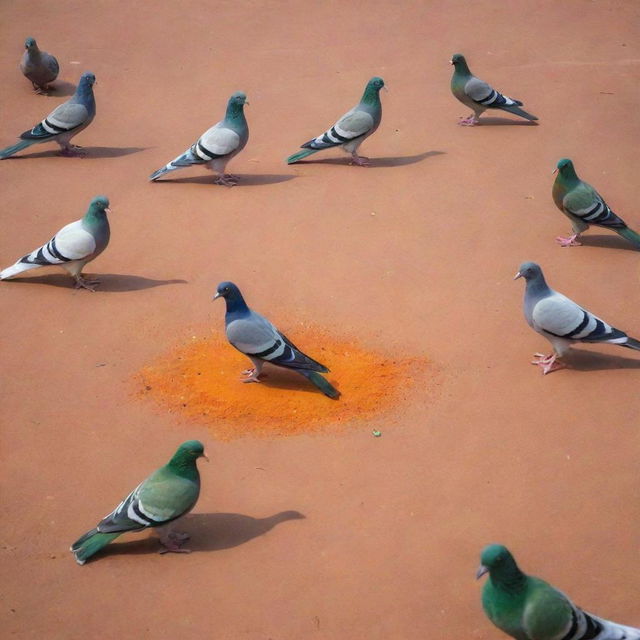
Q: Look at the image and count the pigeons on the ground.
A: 11